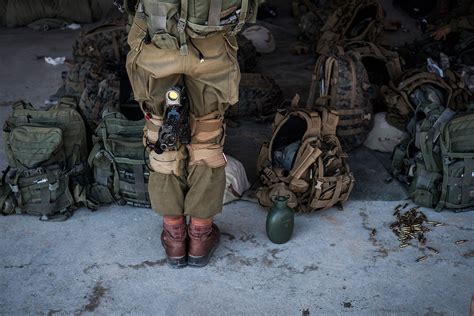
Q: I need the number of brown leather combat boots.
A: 2